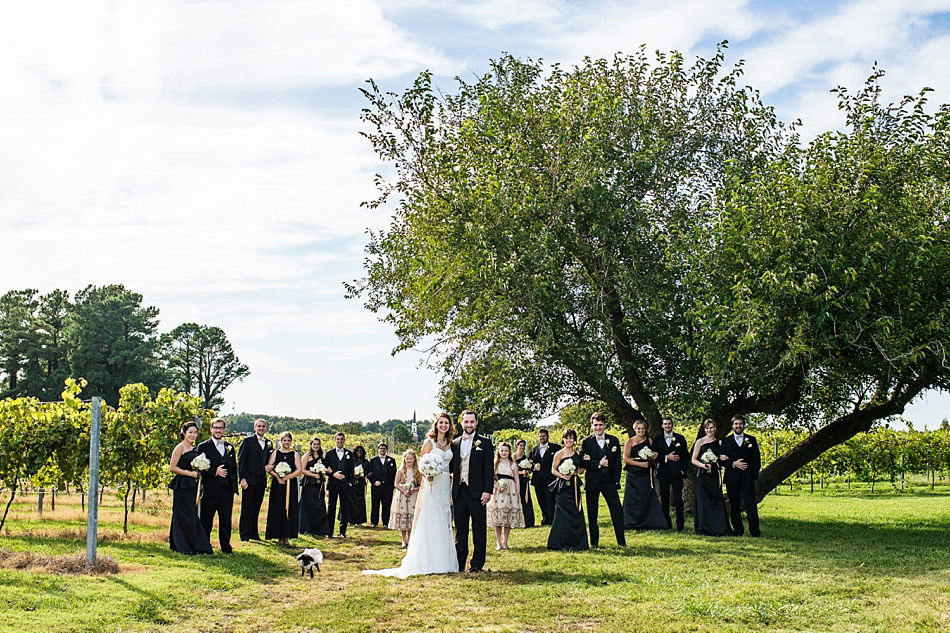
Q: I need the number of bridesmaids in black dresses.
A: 8